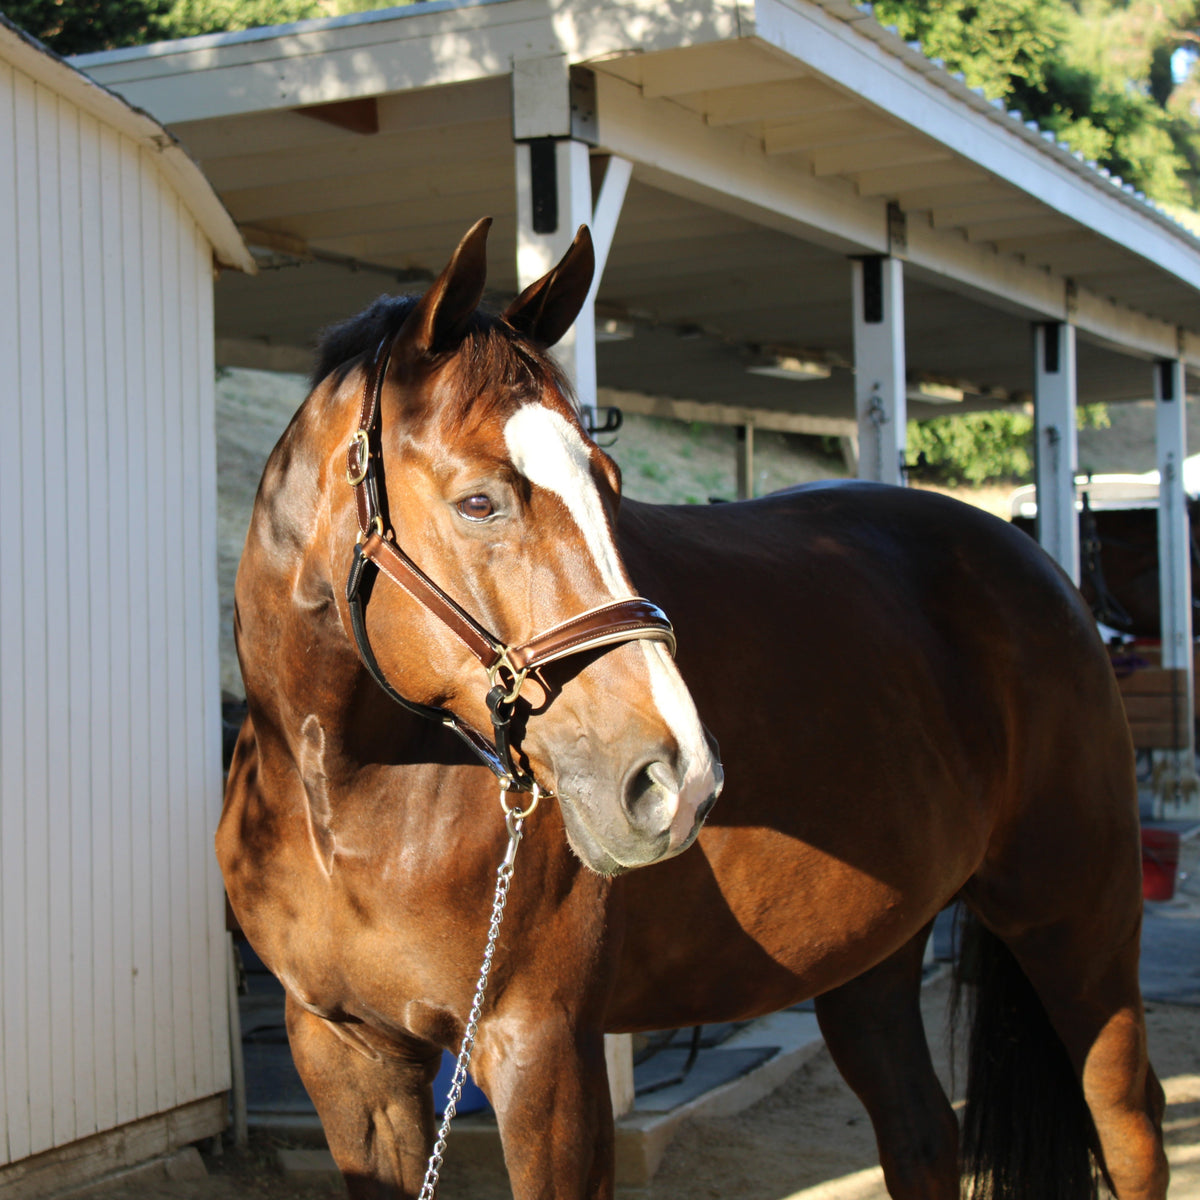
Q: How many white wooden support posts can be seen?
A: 4